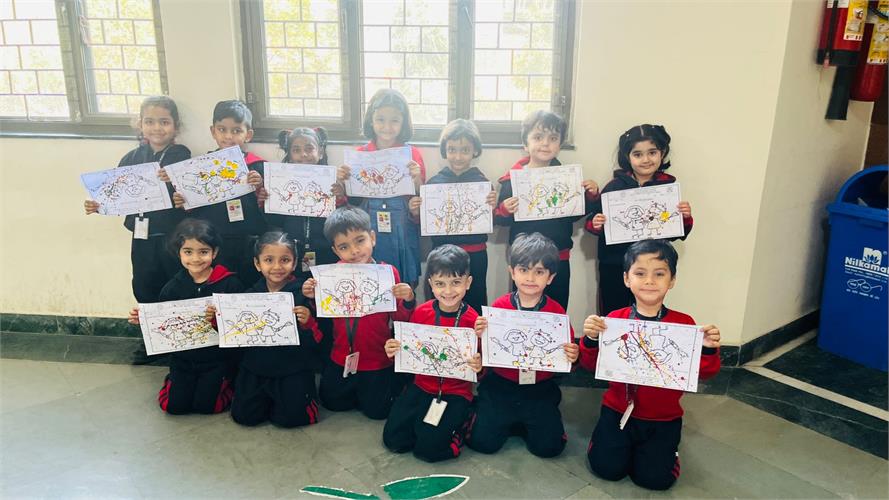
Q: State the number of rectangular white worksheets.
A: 13